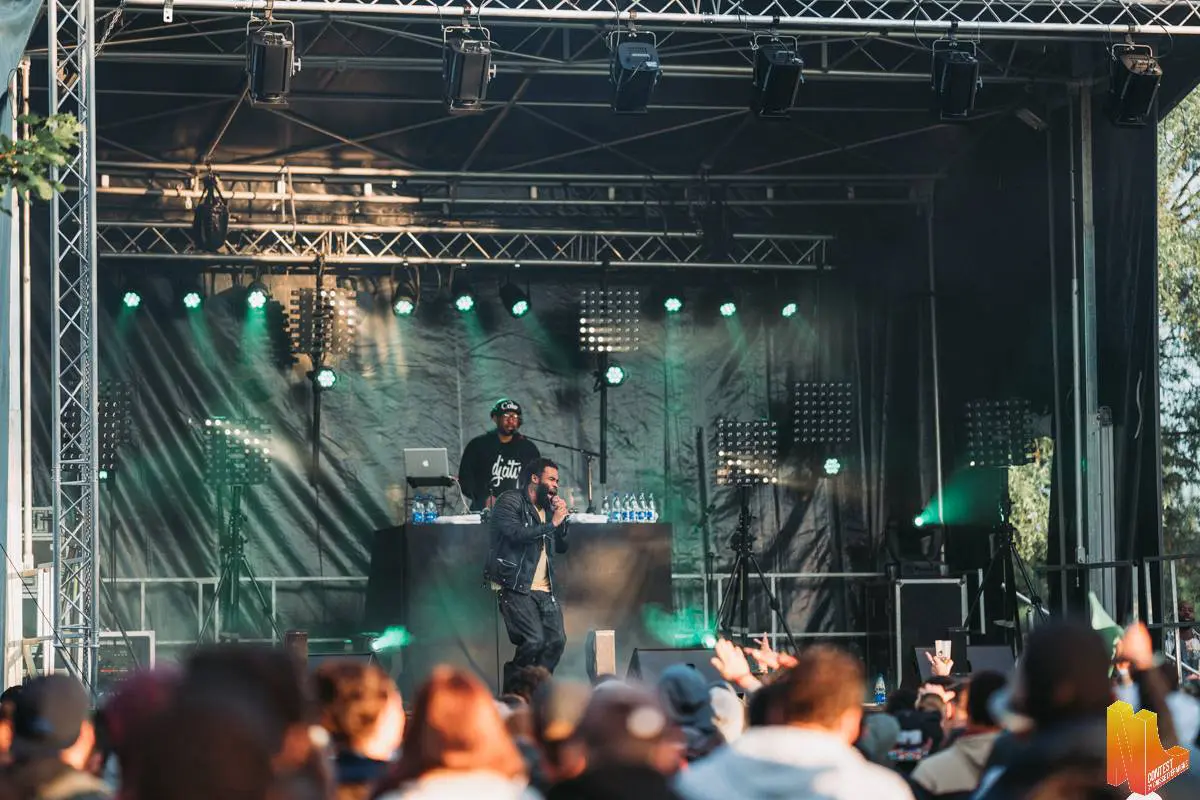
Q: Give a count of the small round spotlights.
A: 12